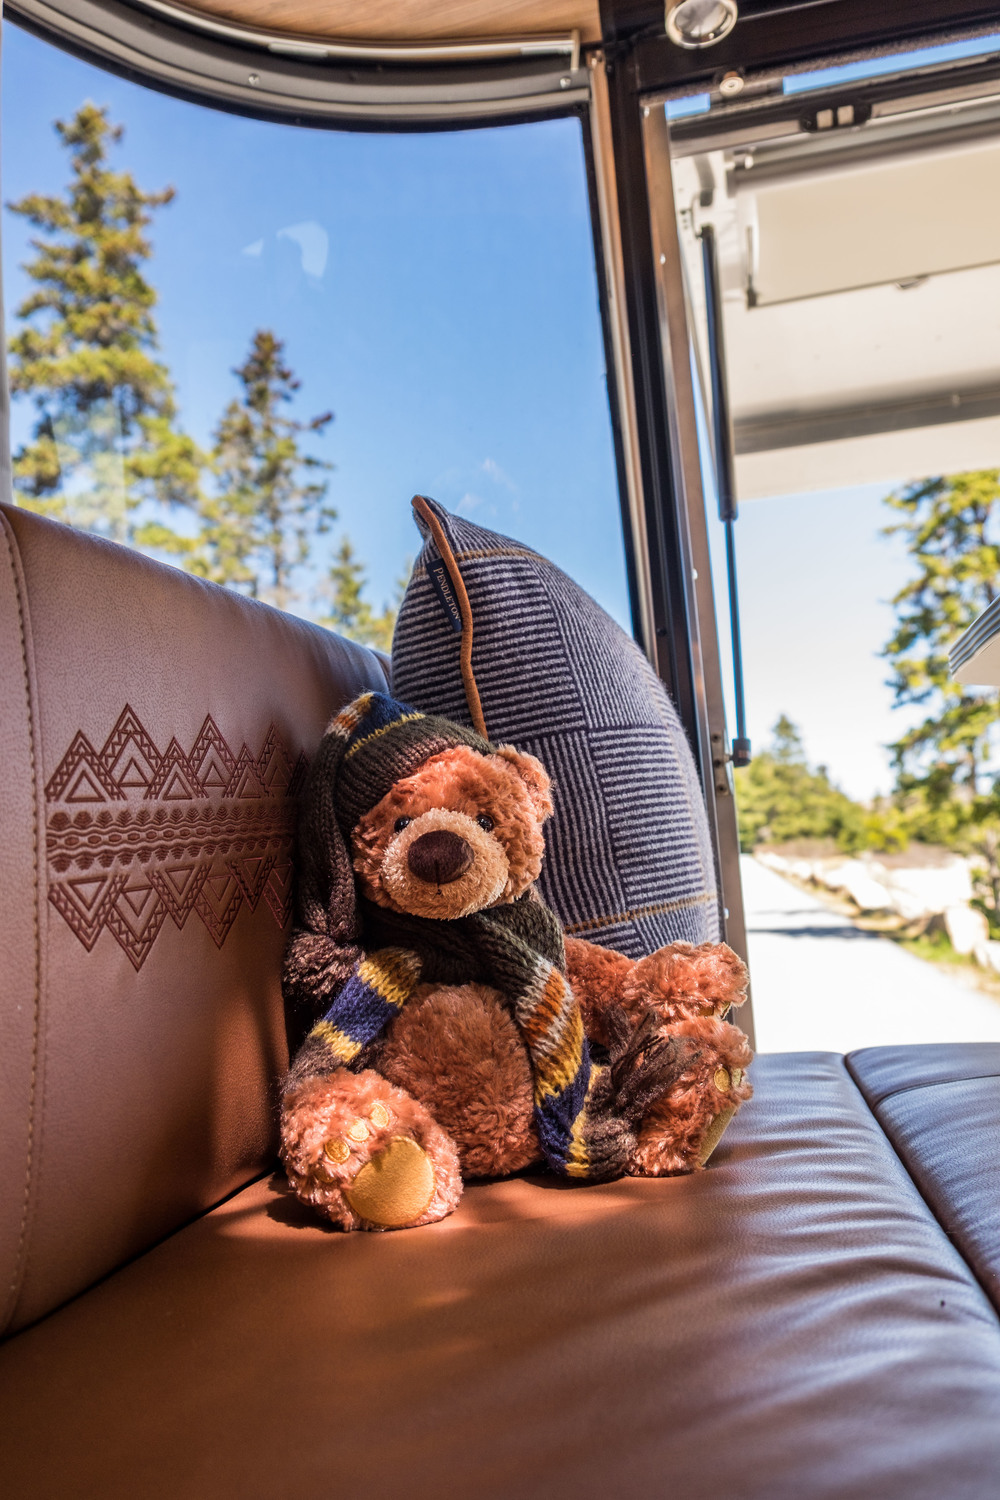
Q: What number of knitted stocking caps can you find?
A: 1